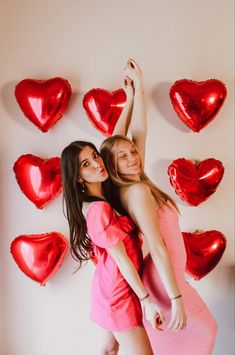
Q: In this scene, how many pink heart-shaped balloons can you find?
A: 0